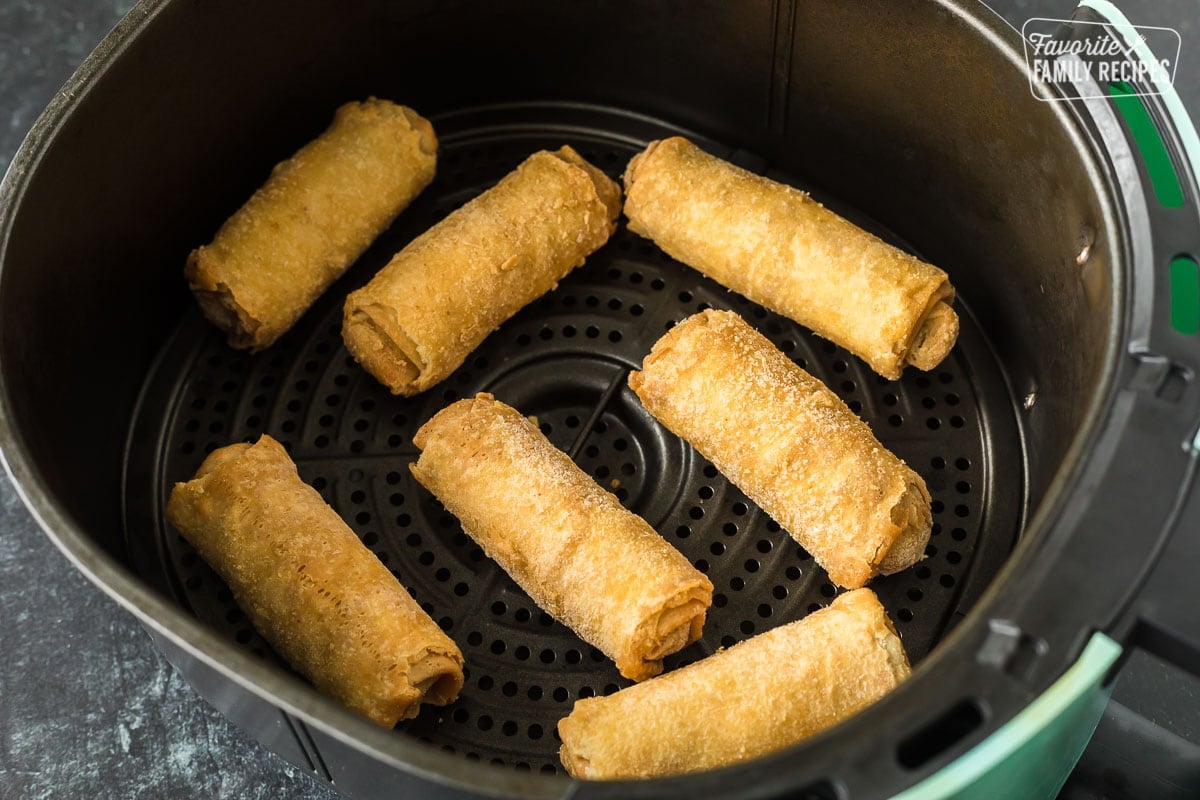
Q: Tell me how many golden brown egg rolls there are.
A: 7